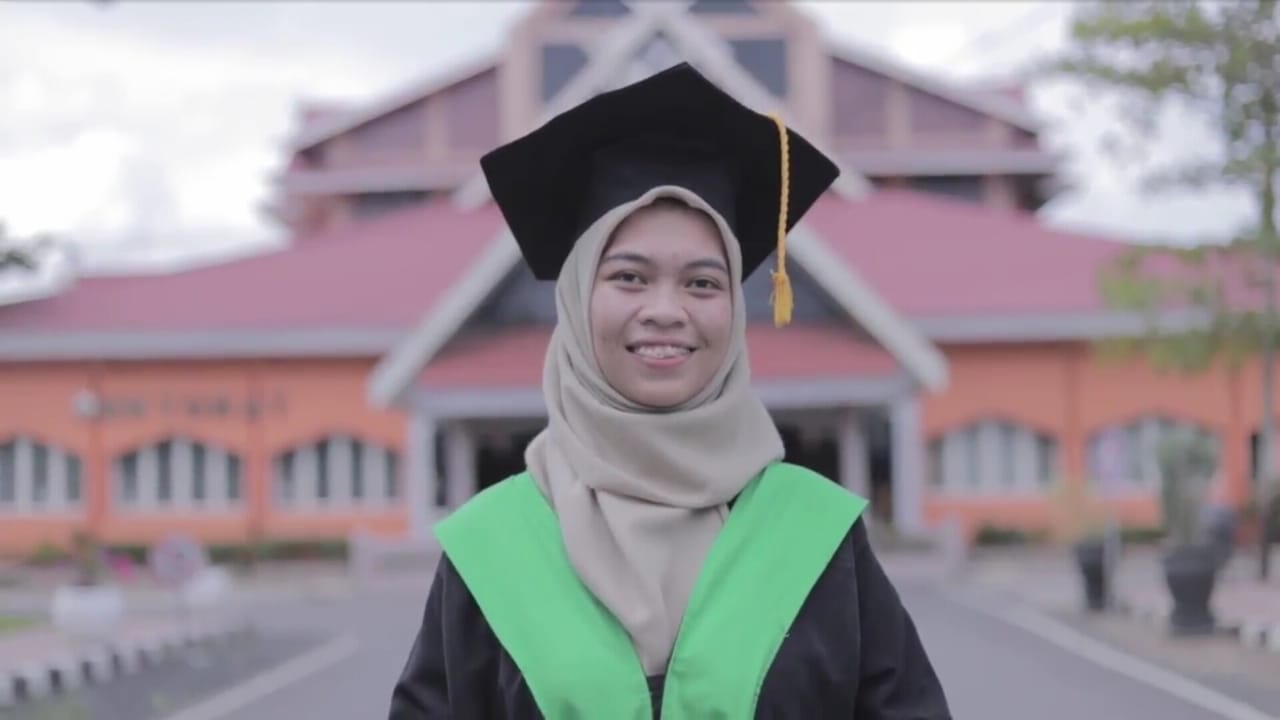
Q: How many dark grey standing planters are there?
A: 2